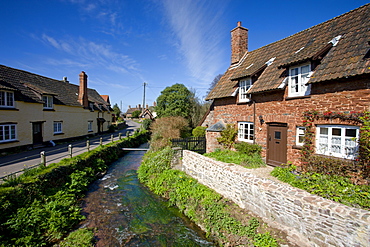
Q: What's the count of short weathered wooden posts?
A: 7